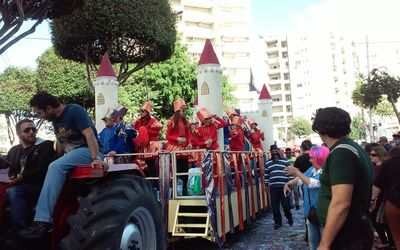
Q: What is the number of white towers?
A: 3